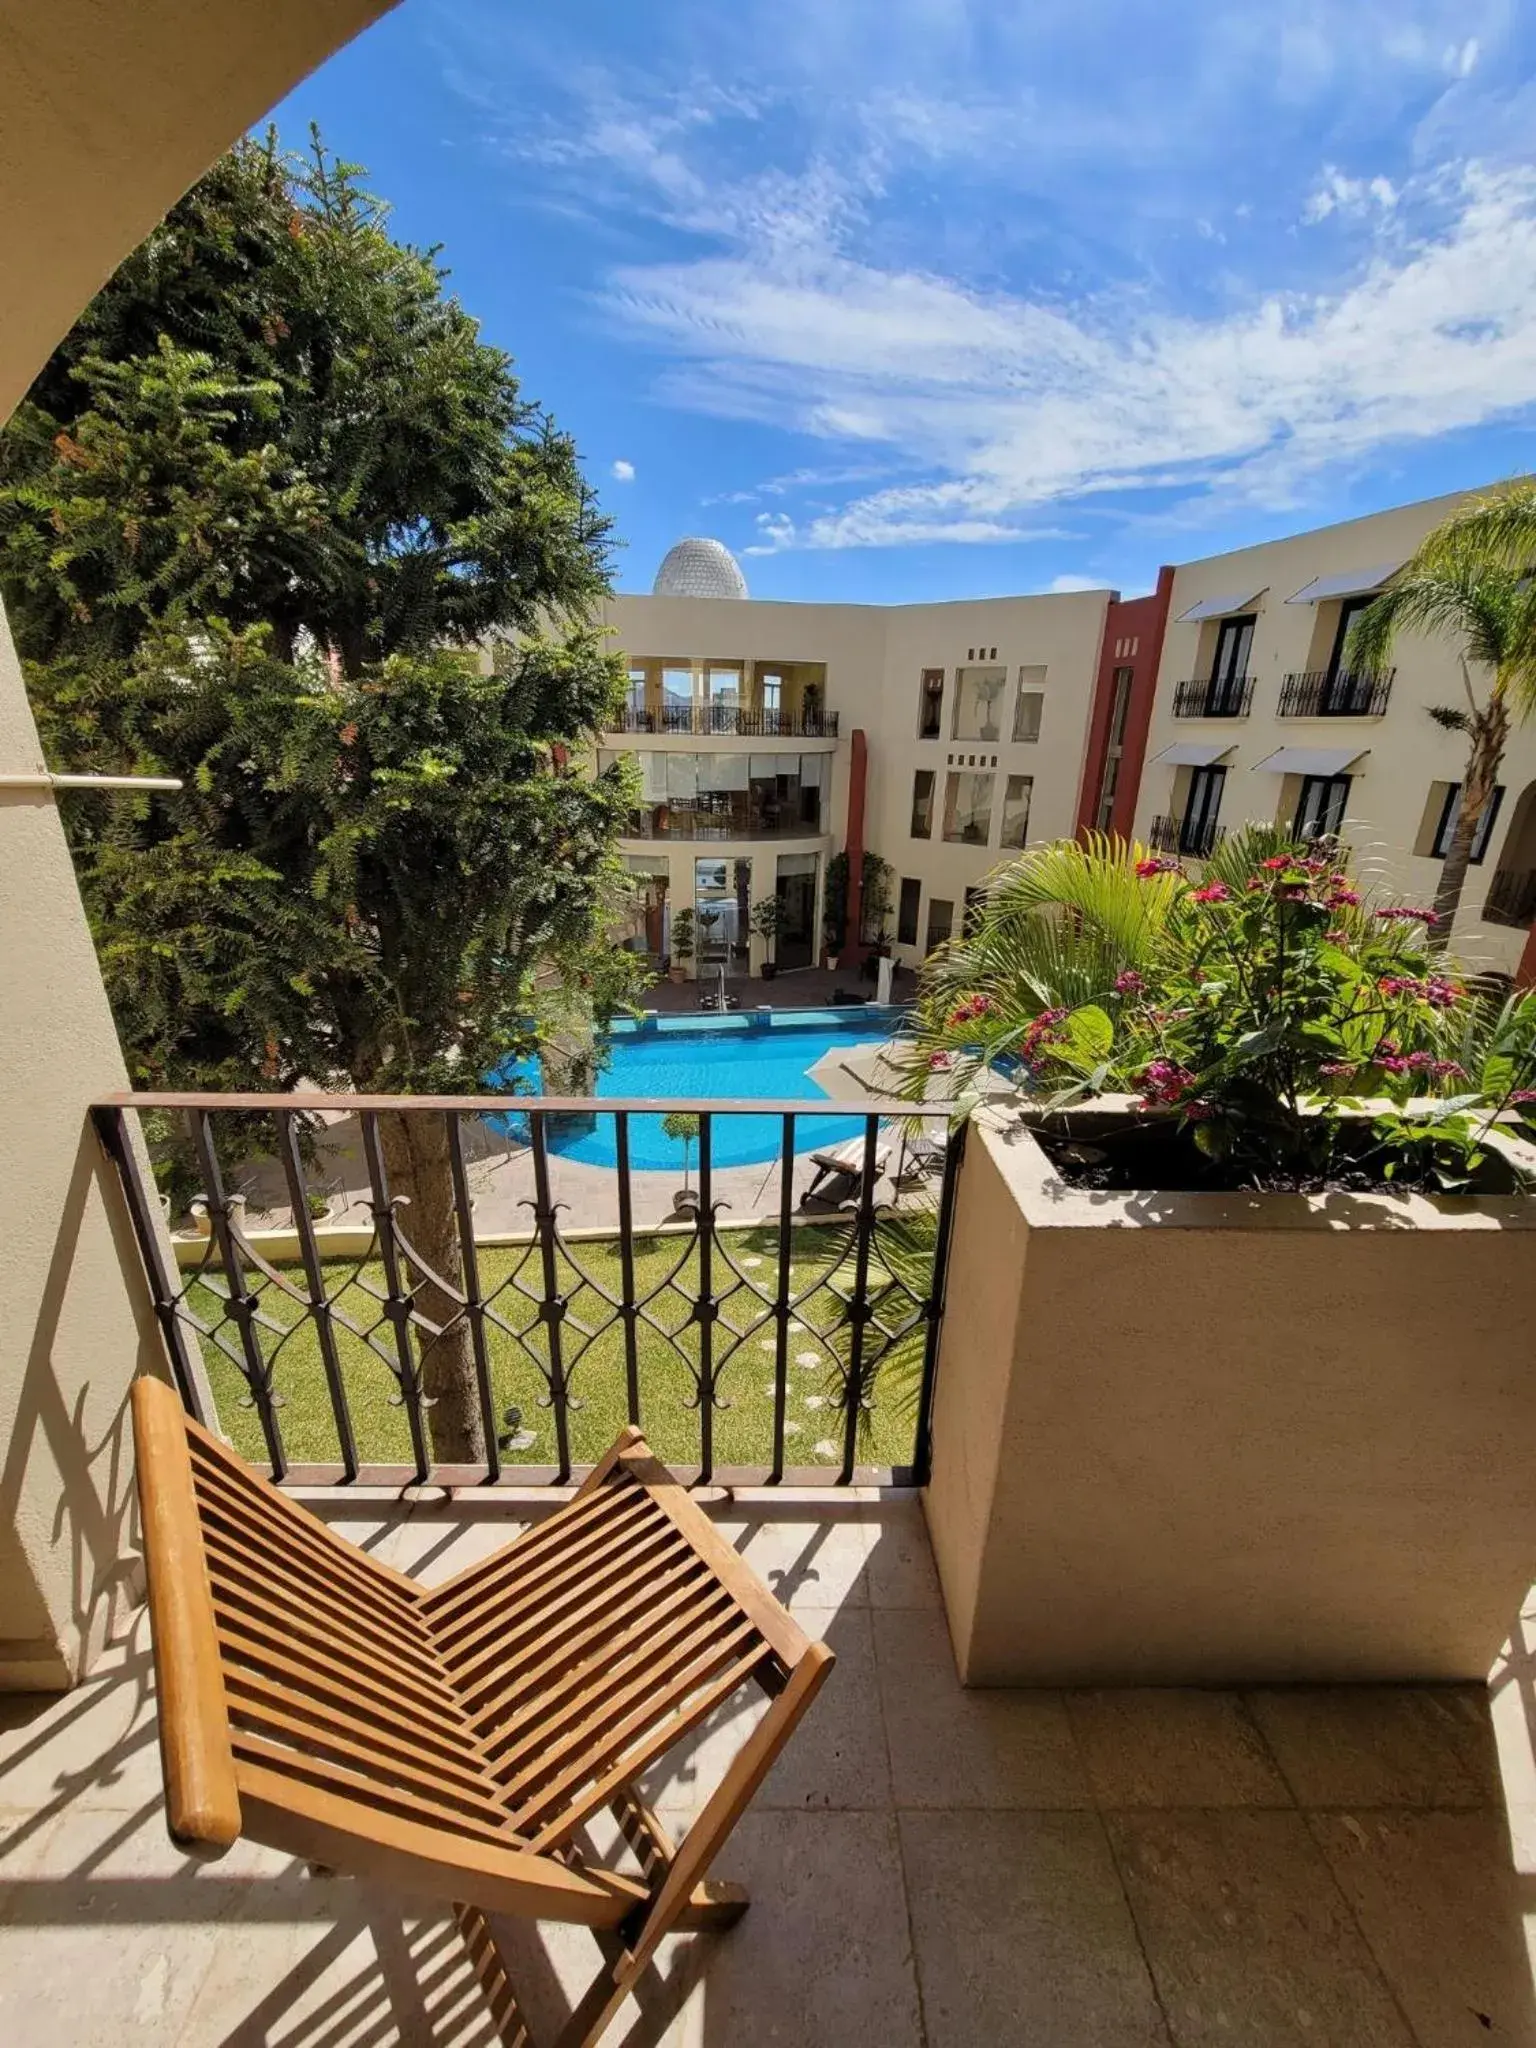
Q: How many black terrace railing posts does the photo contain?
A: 11